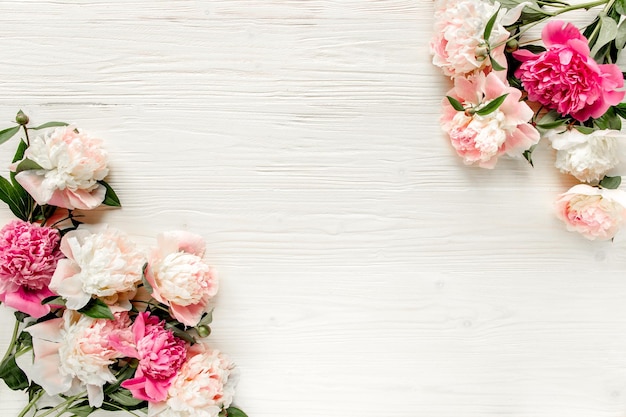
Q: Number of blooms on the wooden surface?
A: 12